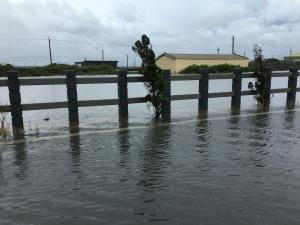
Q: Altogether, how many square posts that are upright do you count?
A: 8